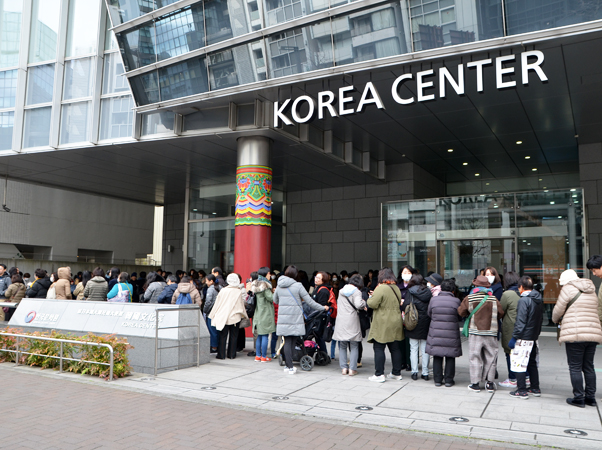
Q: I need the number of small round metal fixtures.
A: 6